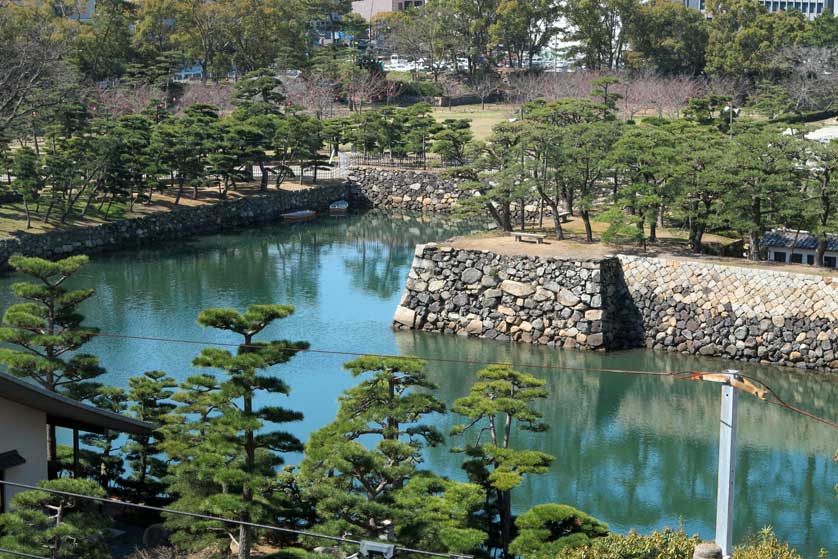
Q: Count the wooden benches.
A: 2